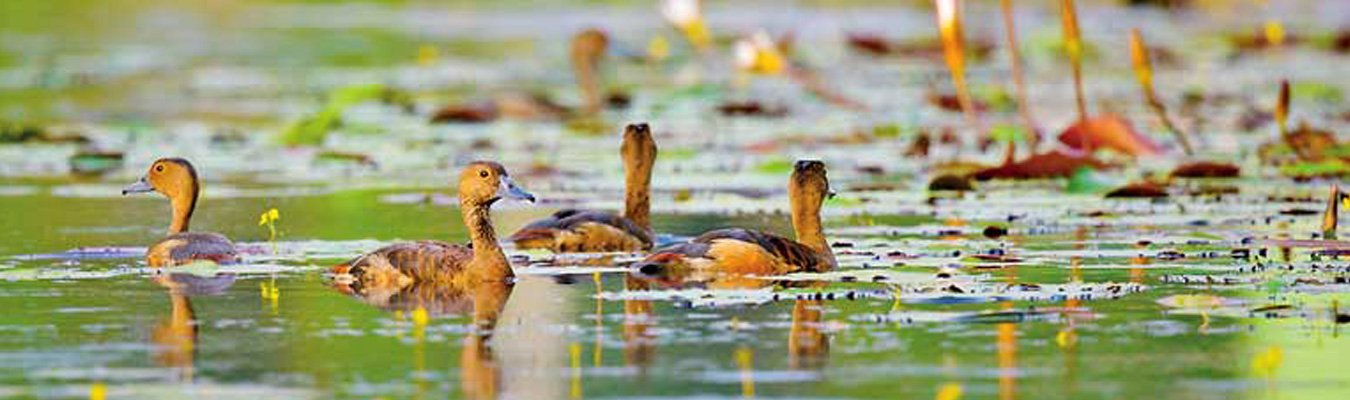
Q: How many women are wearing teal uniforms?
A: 0